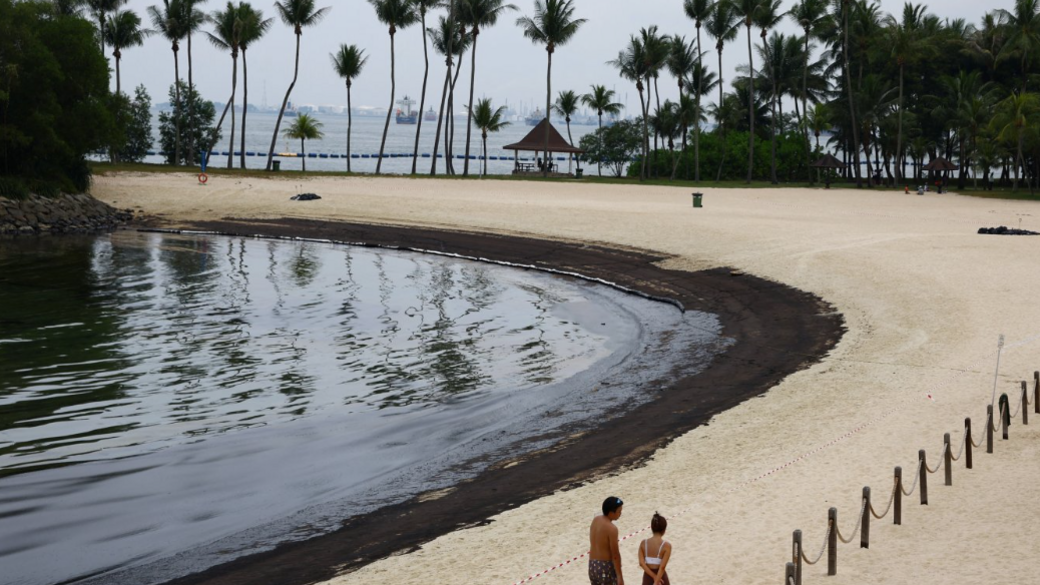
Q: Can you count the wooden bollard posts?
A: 12